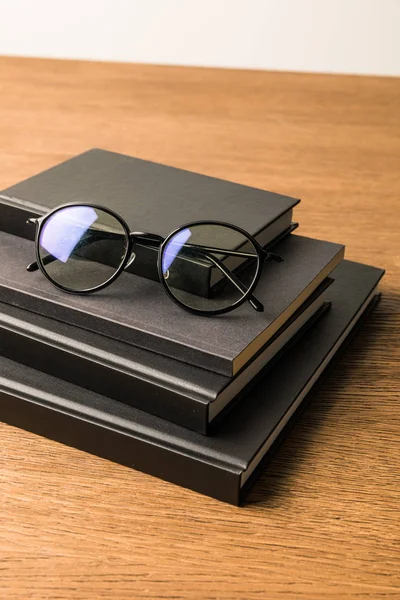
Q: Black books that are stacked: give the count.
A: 4